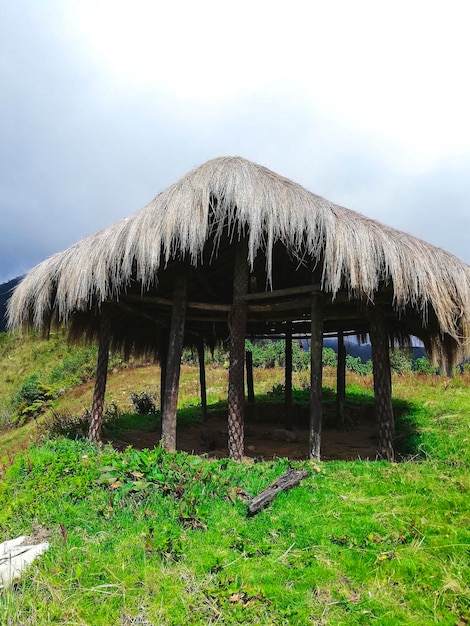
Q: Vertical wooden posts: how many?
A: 10